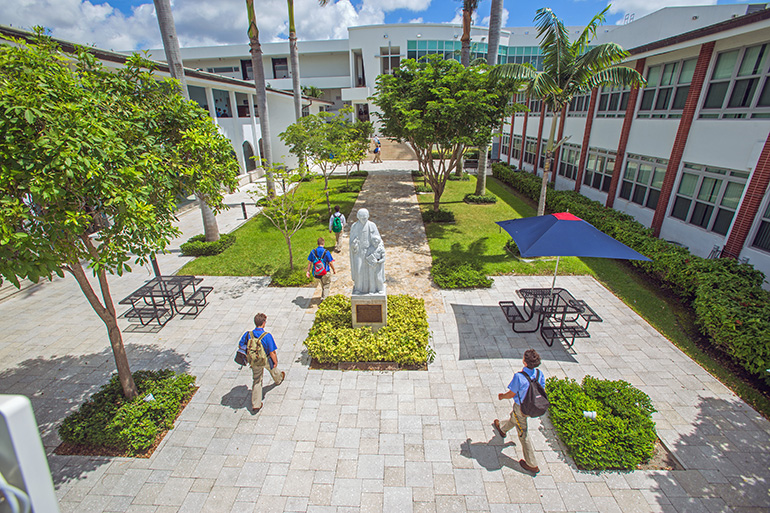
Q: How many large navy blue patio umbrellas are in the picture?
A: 1